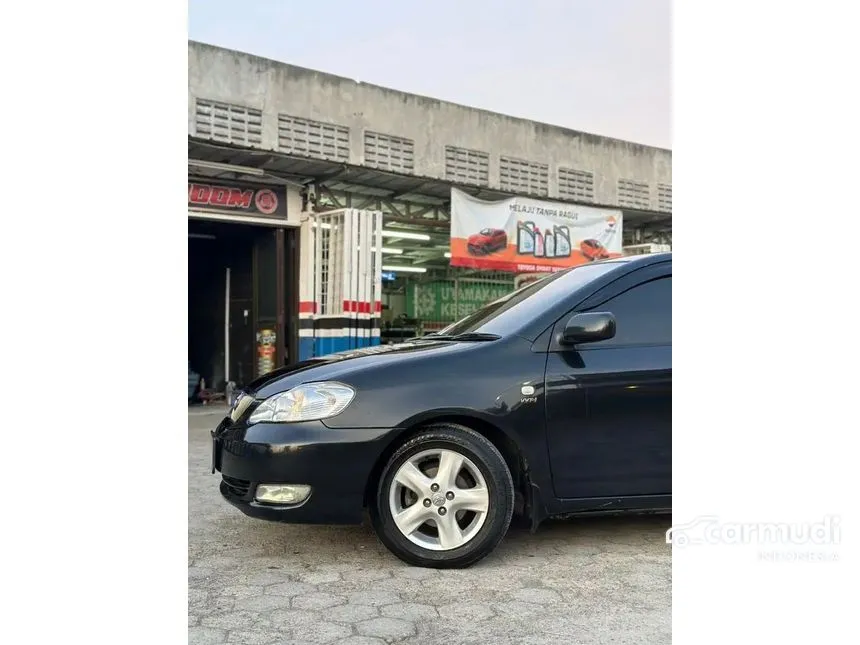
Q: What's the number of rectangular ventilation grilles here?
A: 8